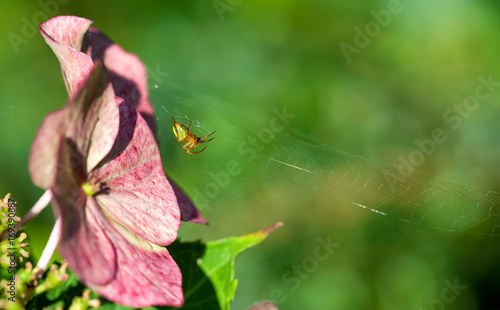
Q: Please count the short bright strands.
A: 2